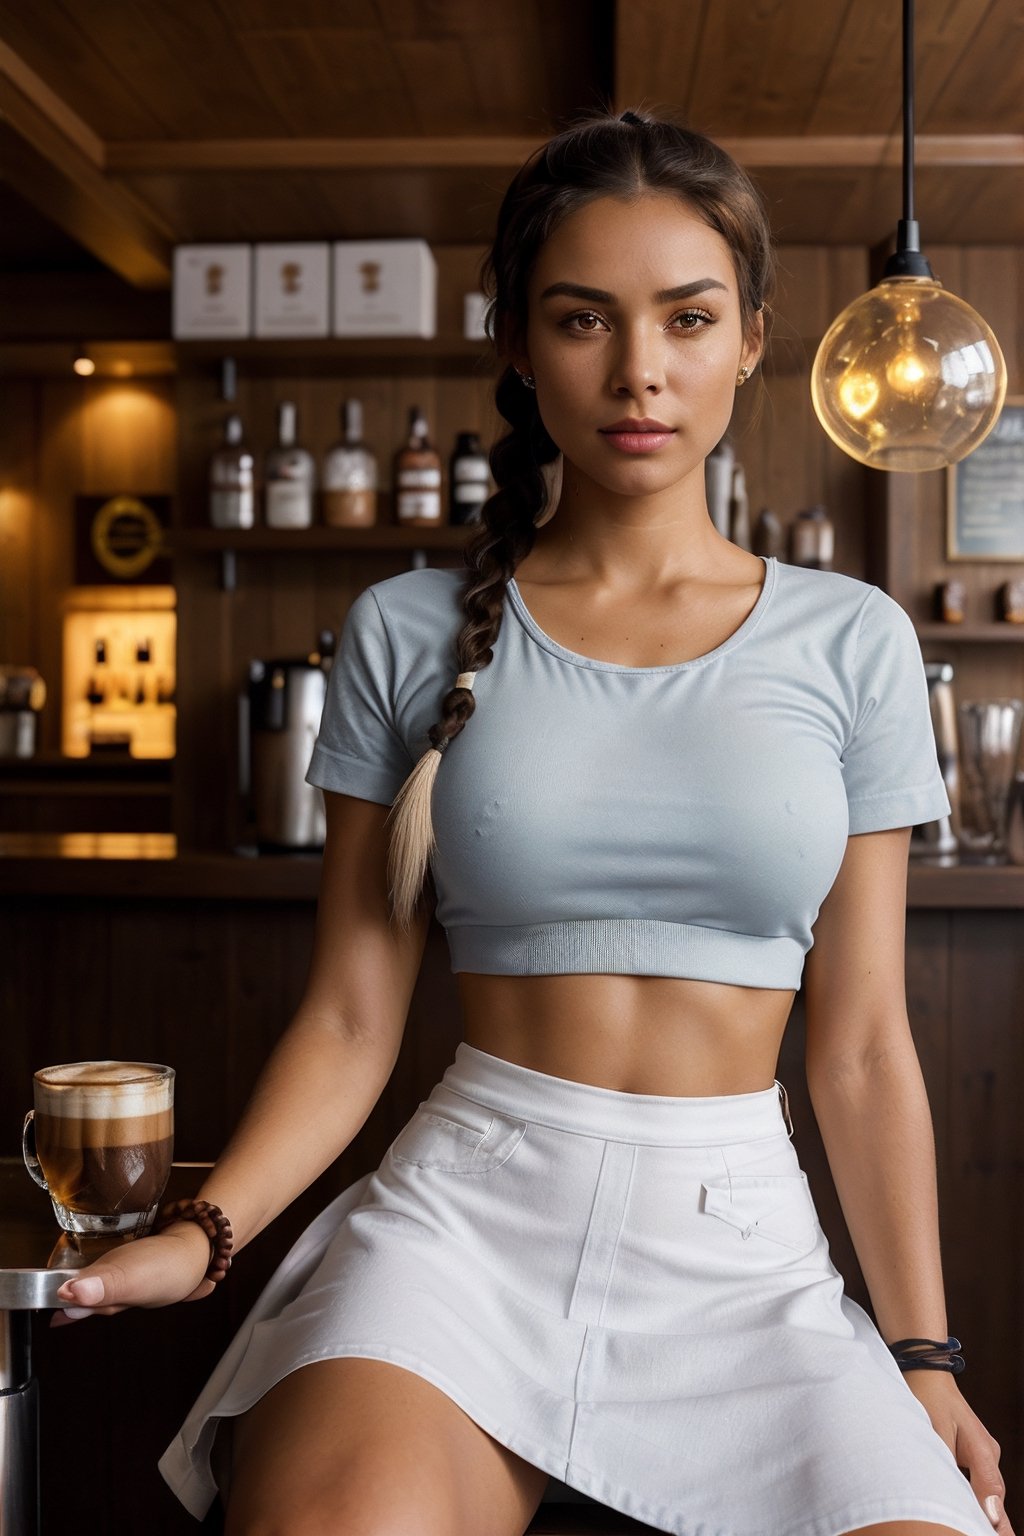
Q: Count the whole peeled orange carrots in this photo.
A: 0